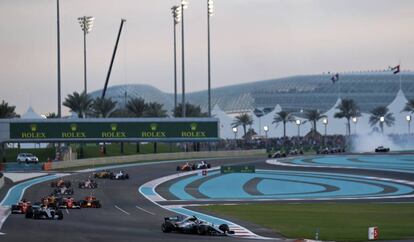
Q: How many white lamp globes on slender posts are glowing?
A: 7